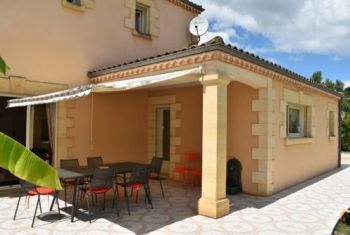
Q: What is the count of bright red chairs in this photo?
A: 2